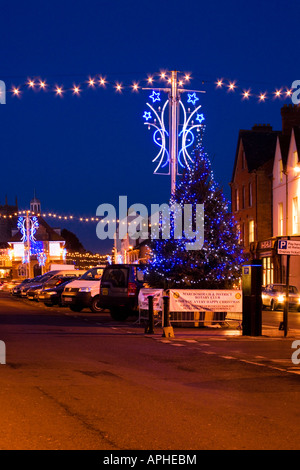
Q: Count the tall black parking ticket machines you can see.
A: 1